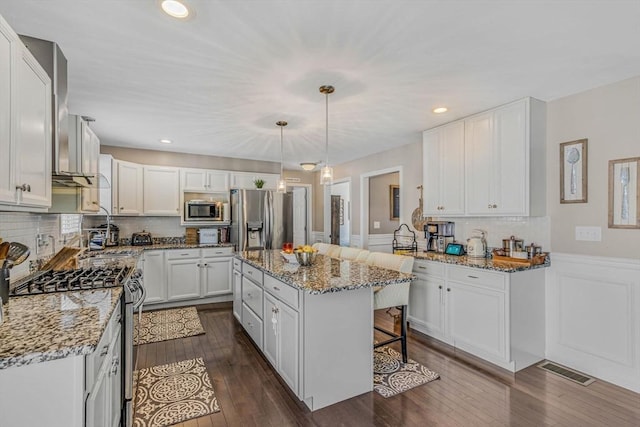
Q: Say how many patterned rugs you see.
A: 3